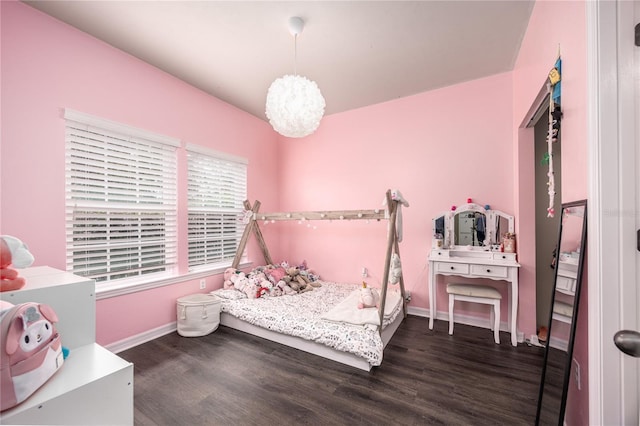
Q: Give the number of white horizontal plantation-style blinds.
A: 2